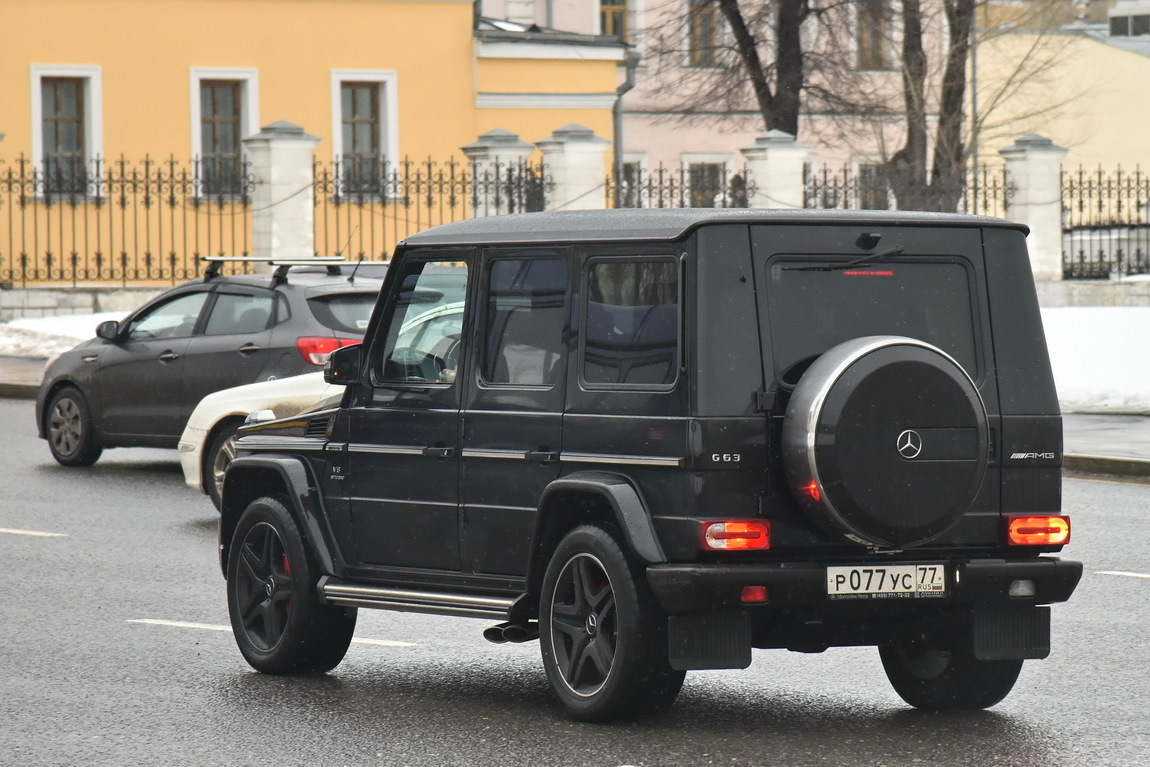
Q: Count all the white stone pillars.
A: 5